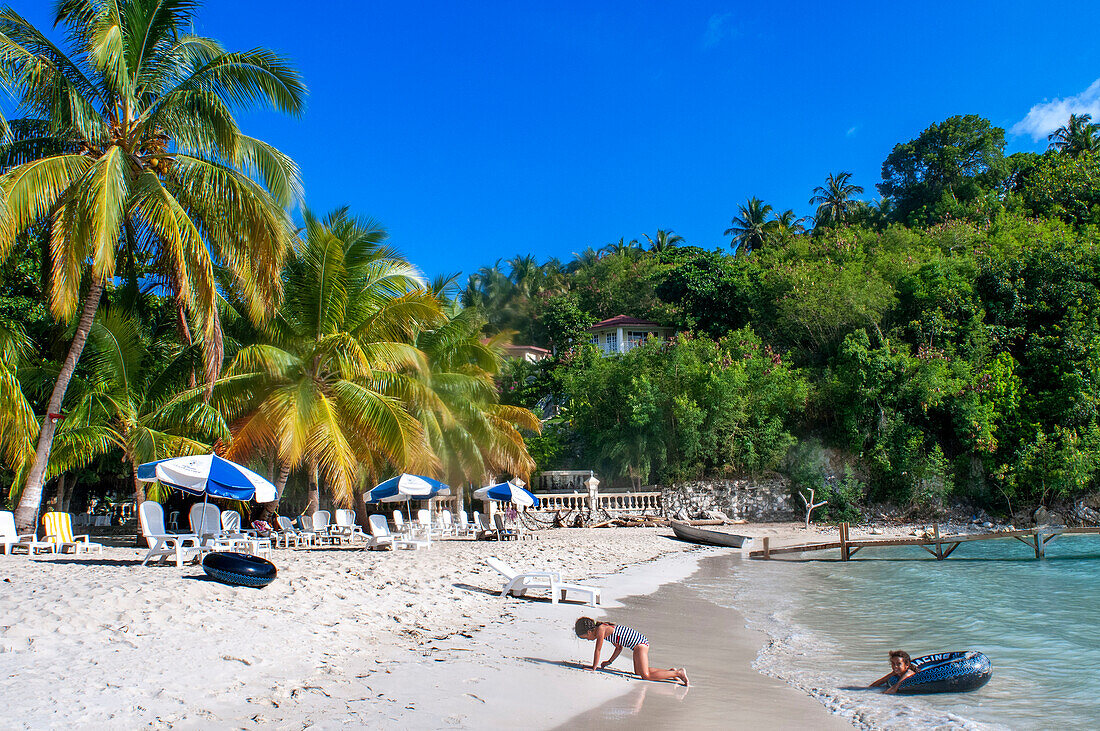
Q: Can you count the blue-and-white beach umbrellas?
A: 3